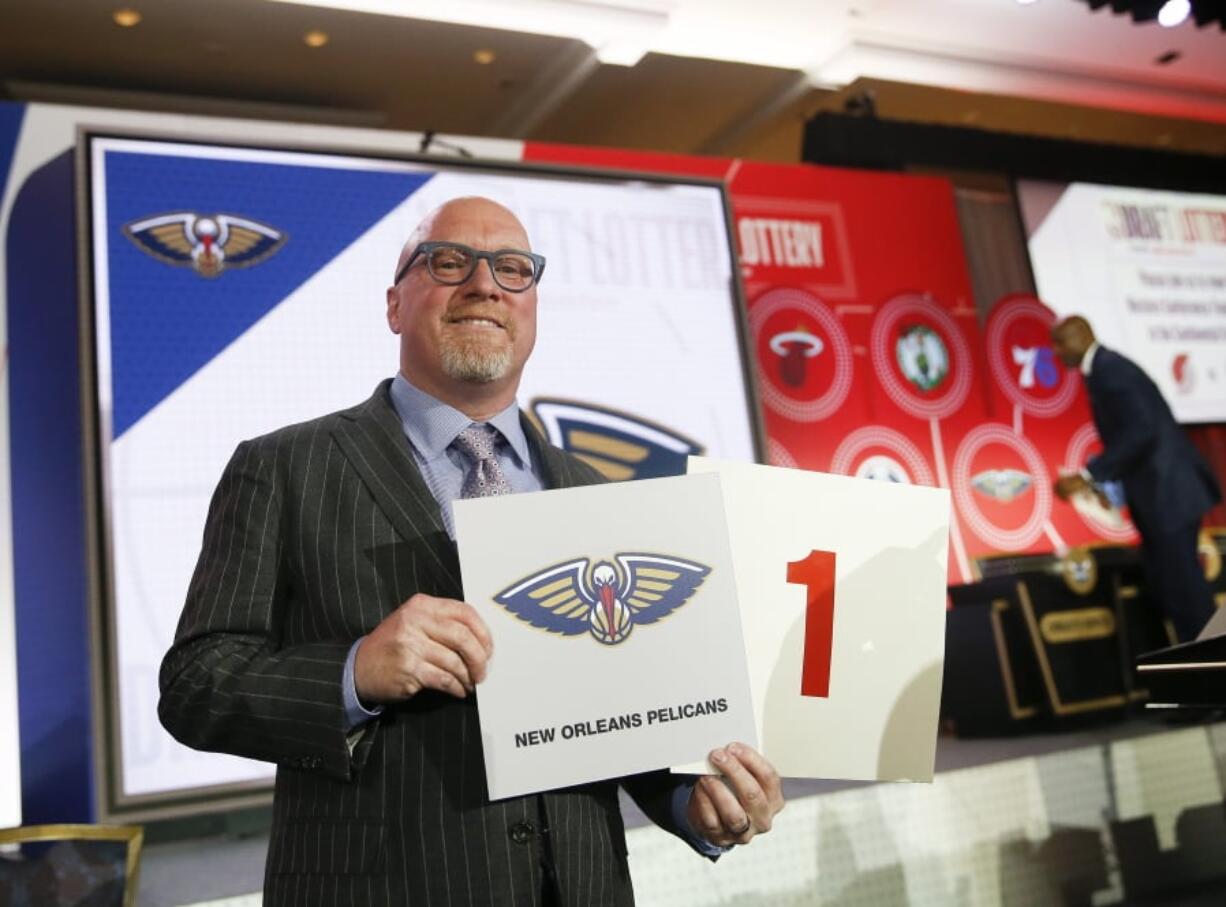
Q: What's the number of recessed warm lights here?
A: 3